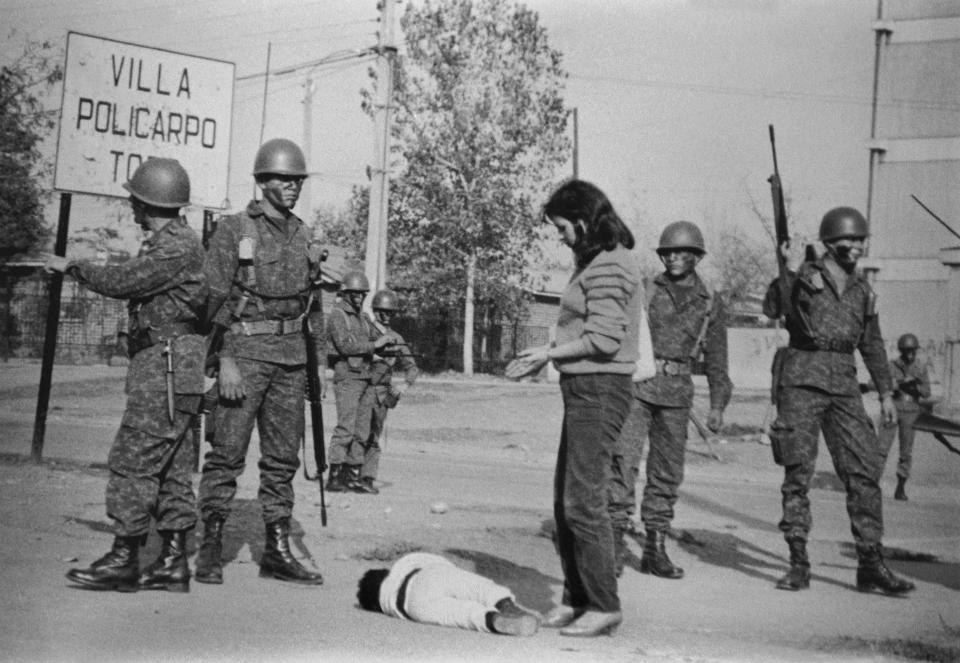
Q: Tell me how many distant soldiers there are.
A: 3